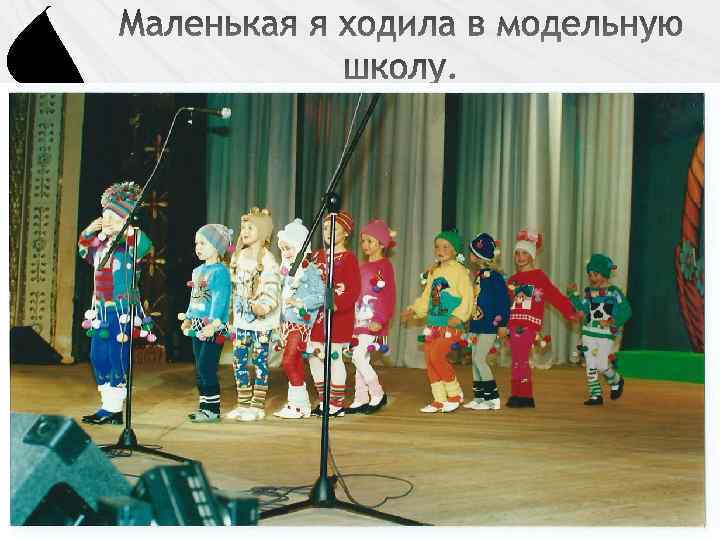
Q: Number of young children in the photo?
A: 10